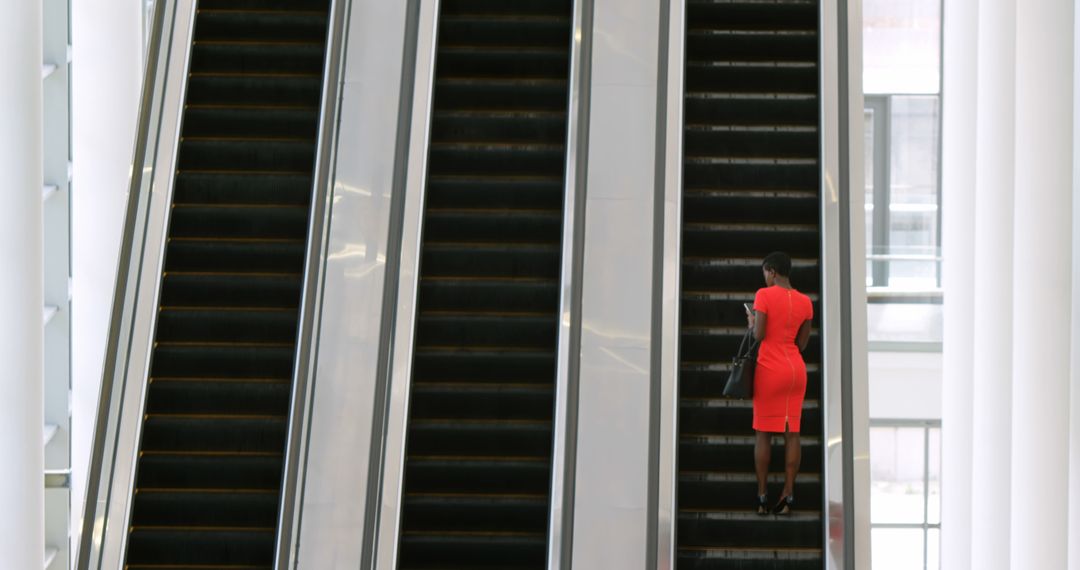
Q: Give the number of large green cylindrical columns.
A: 0